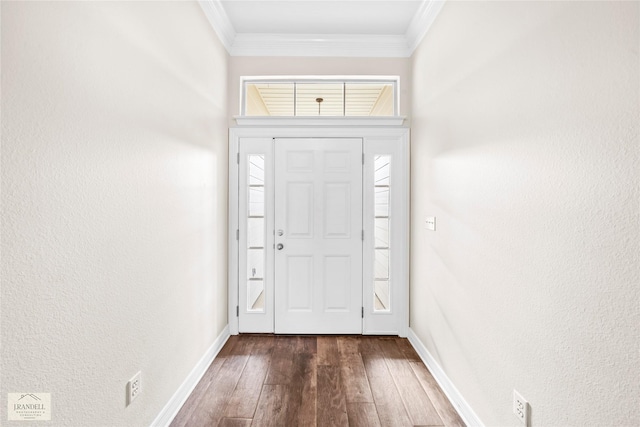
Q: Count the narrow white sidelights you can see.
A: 2